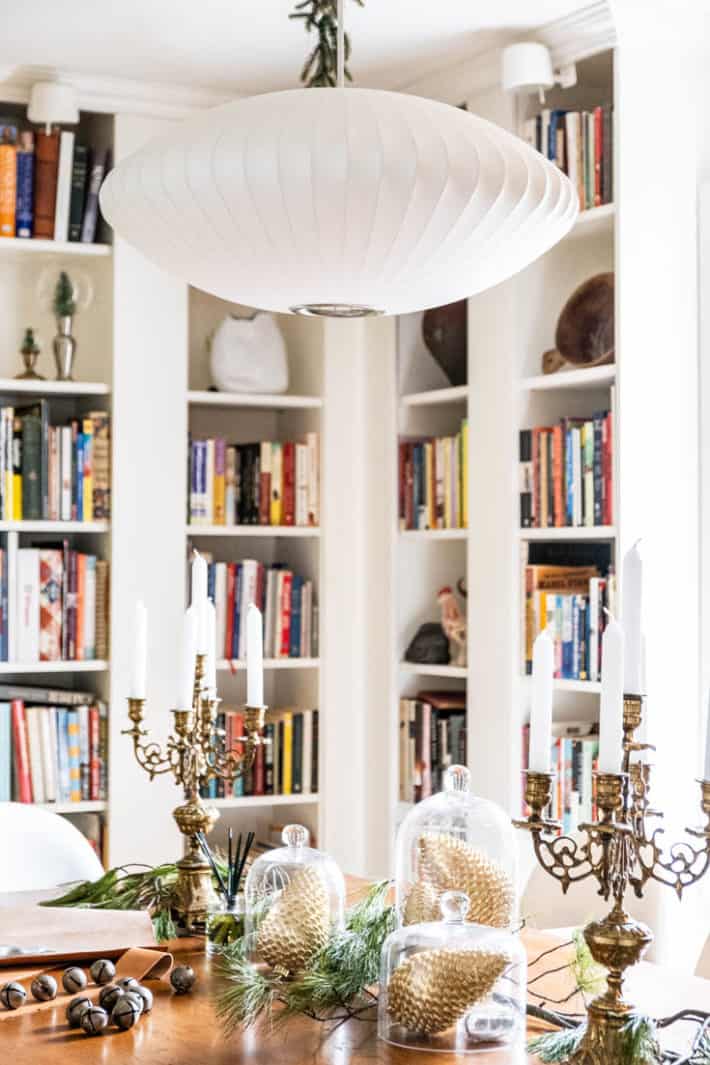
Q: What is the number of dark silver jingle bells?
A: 12